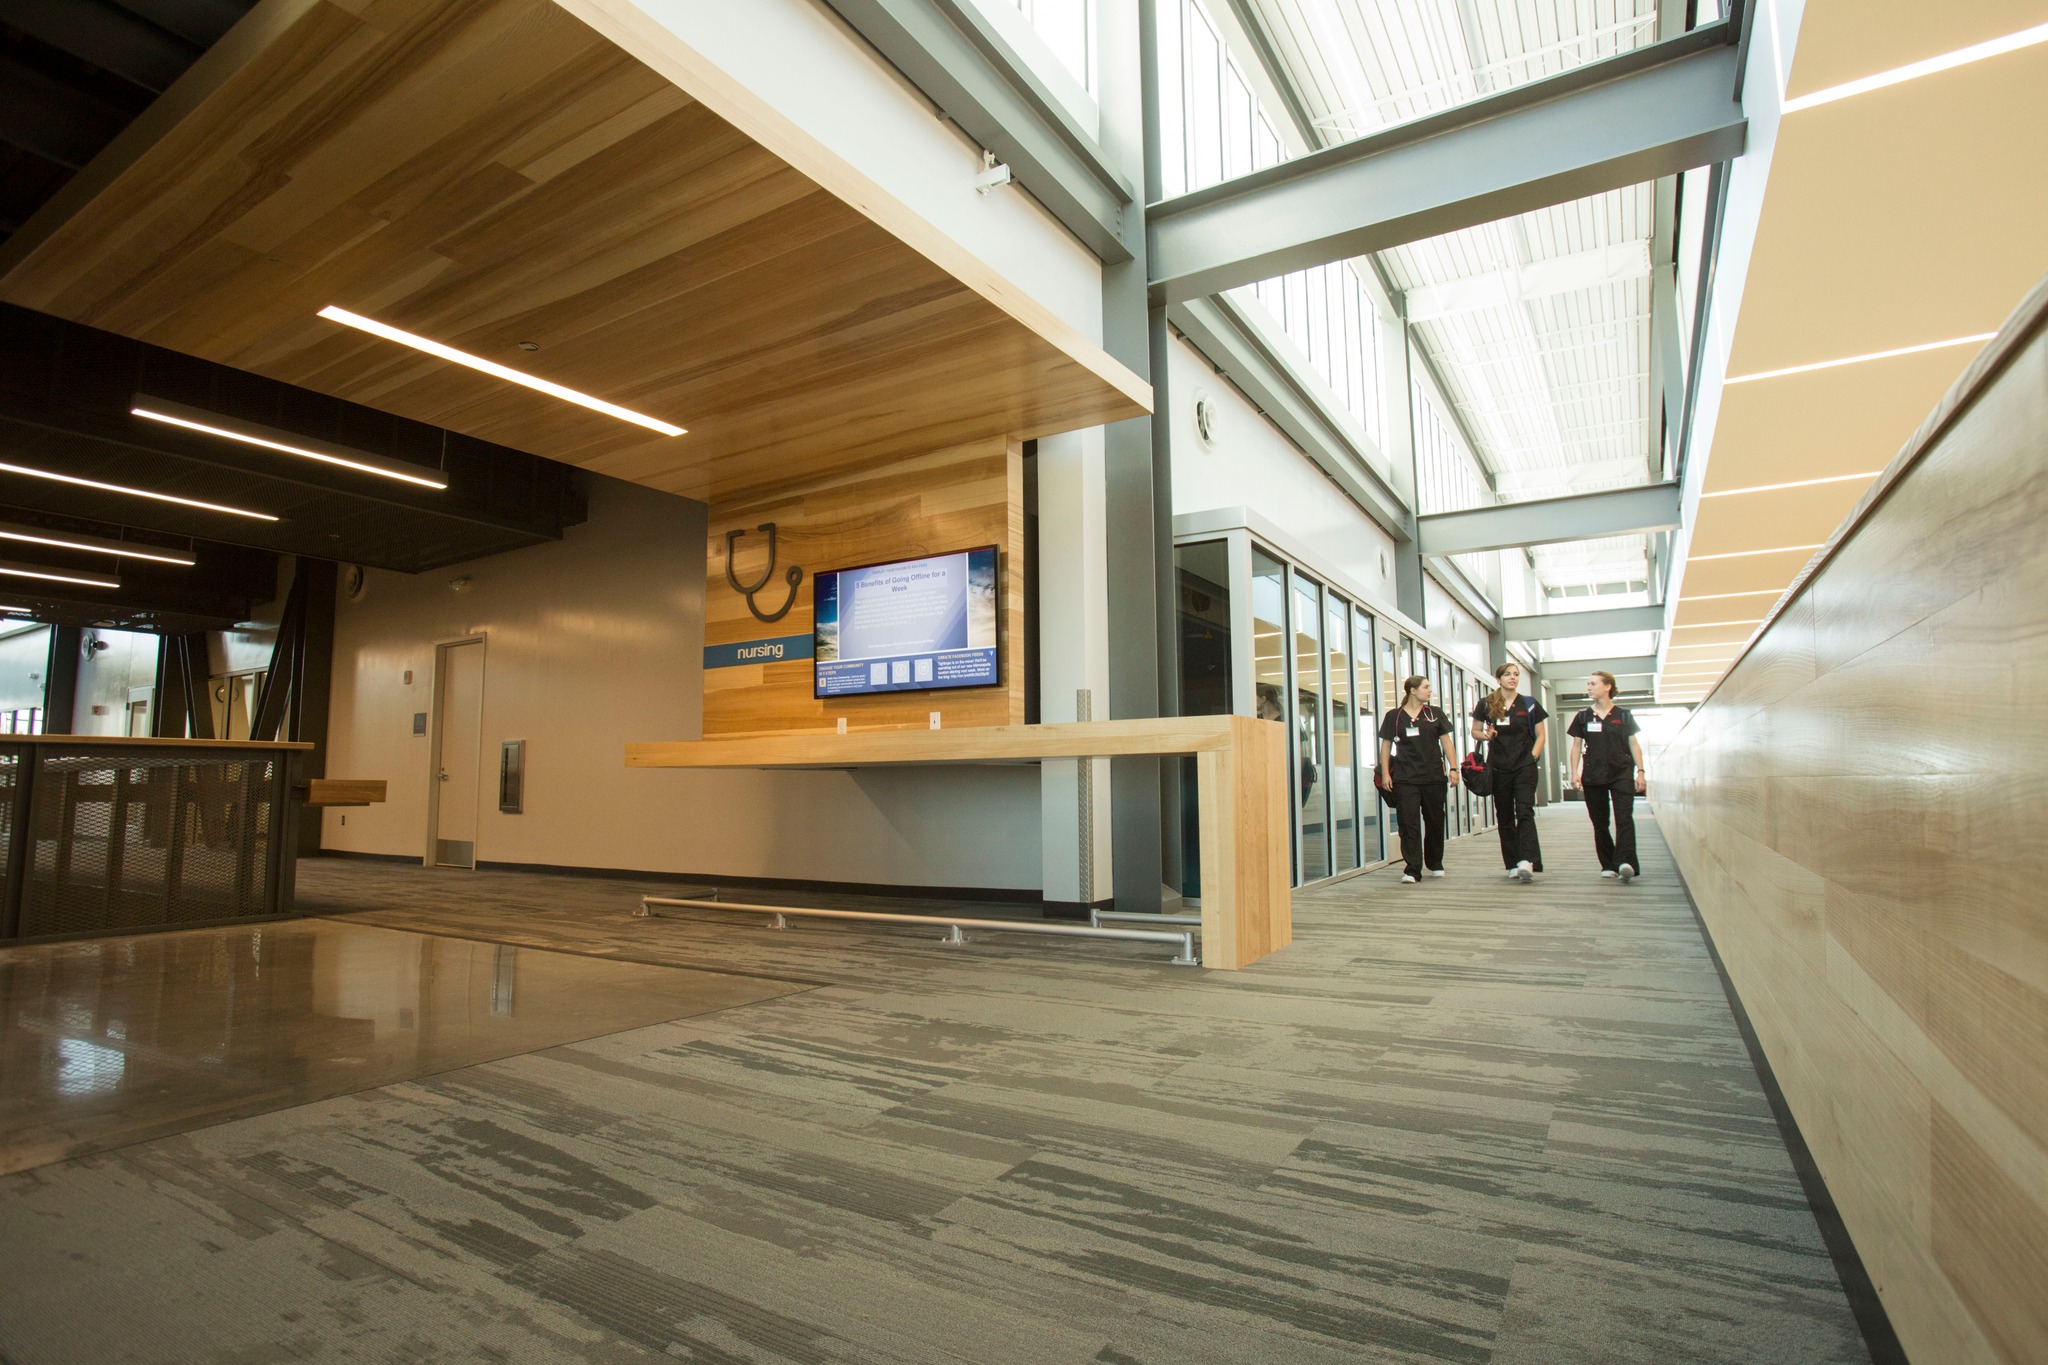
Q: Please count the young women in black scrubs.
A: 3